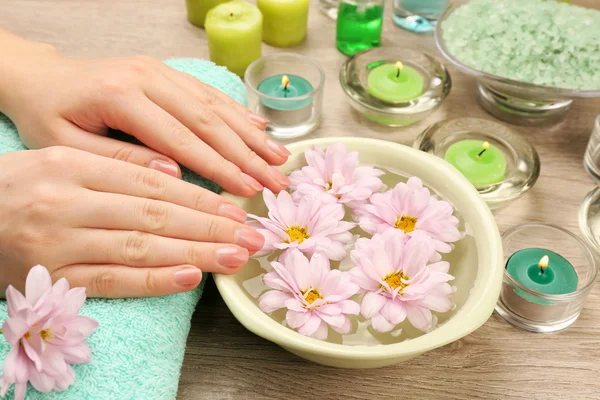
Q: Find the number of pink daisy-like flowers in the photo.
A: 6